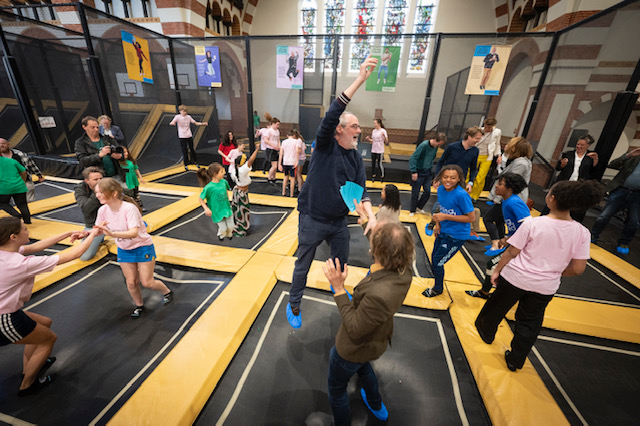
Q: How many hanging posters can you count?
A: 5